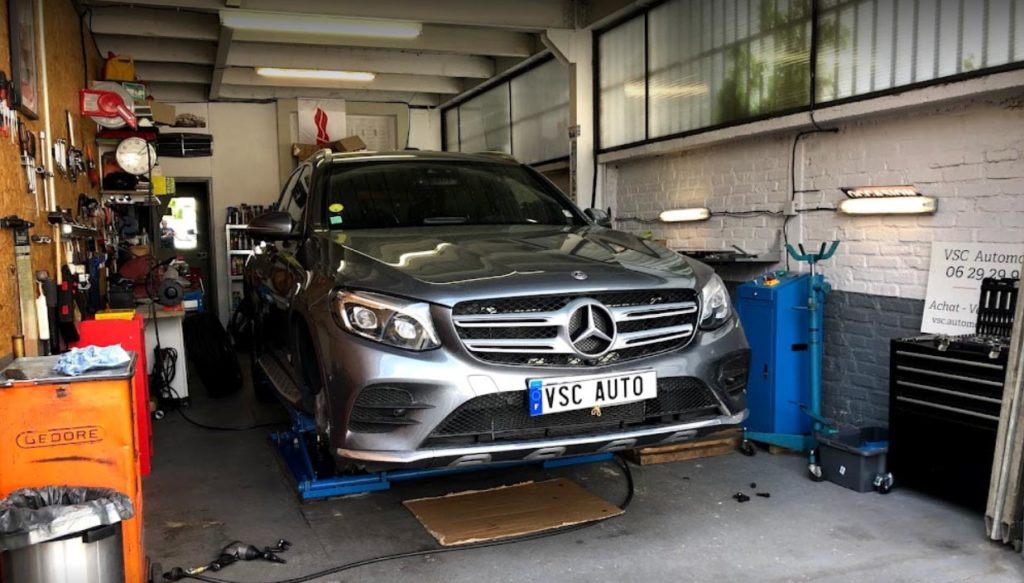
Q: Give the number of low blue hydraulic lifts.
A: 1